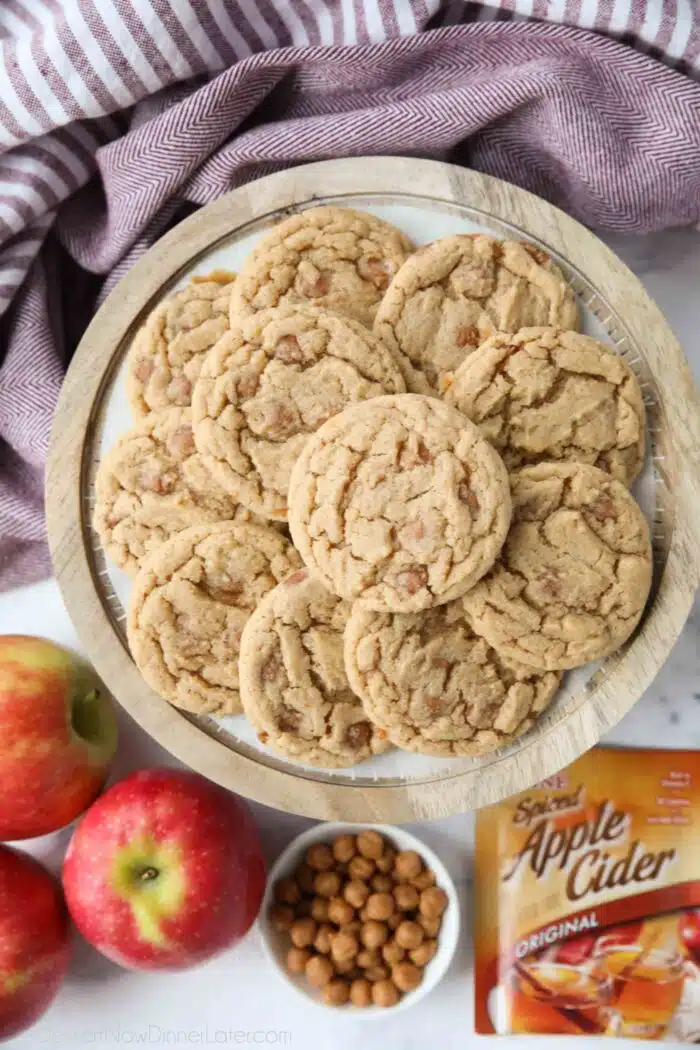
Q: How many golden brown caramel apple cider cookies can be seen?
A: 11